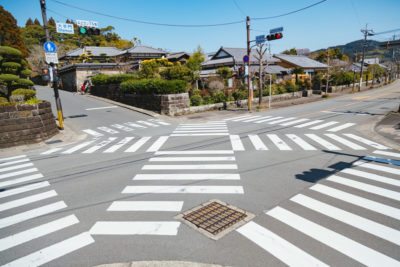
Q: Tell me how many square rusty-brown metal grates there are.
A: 1